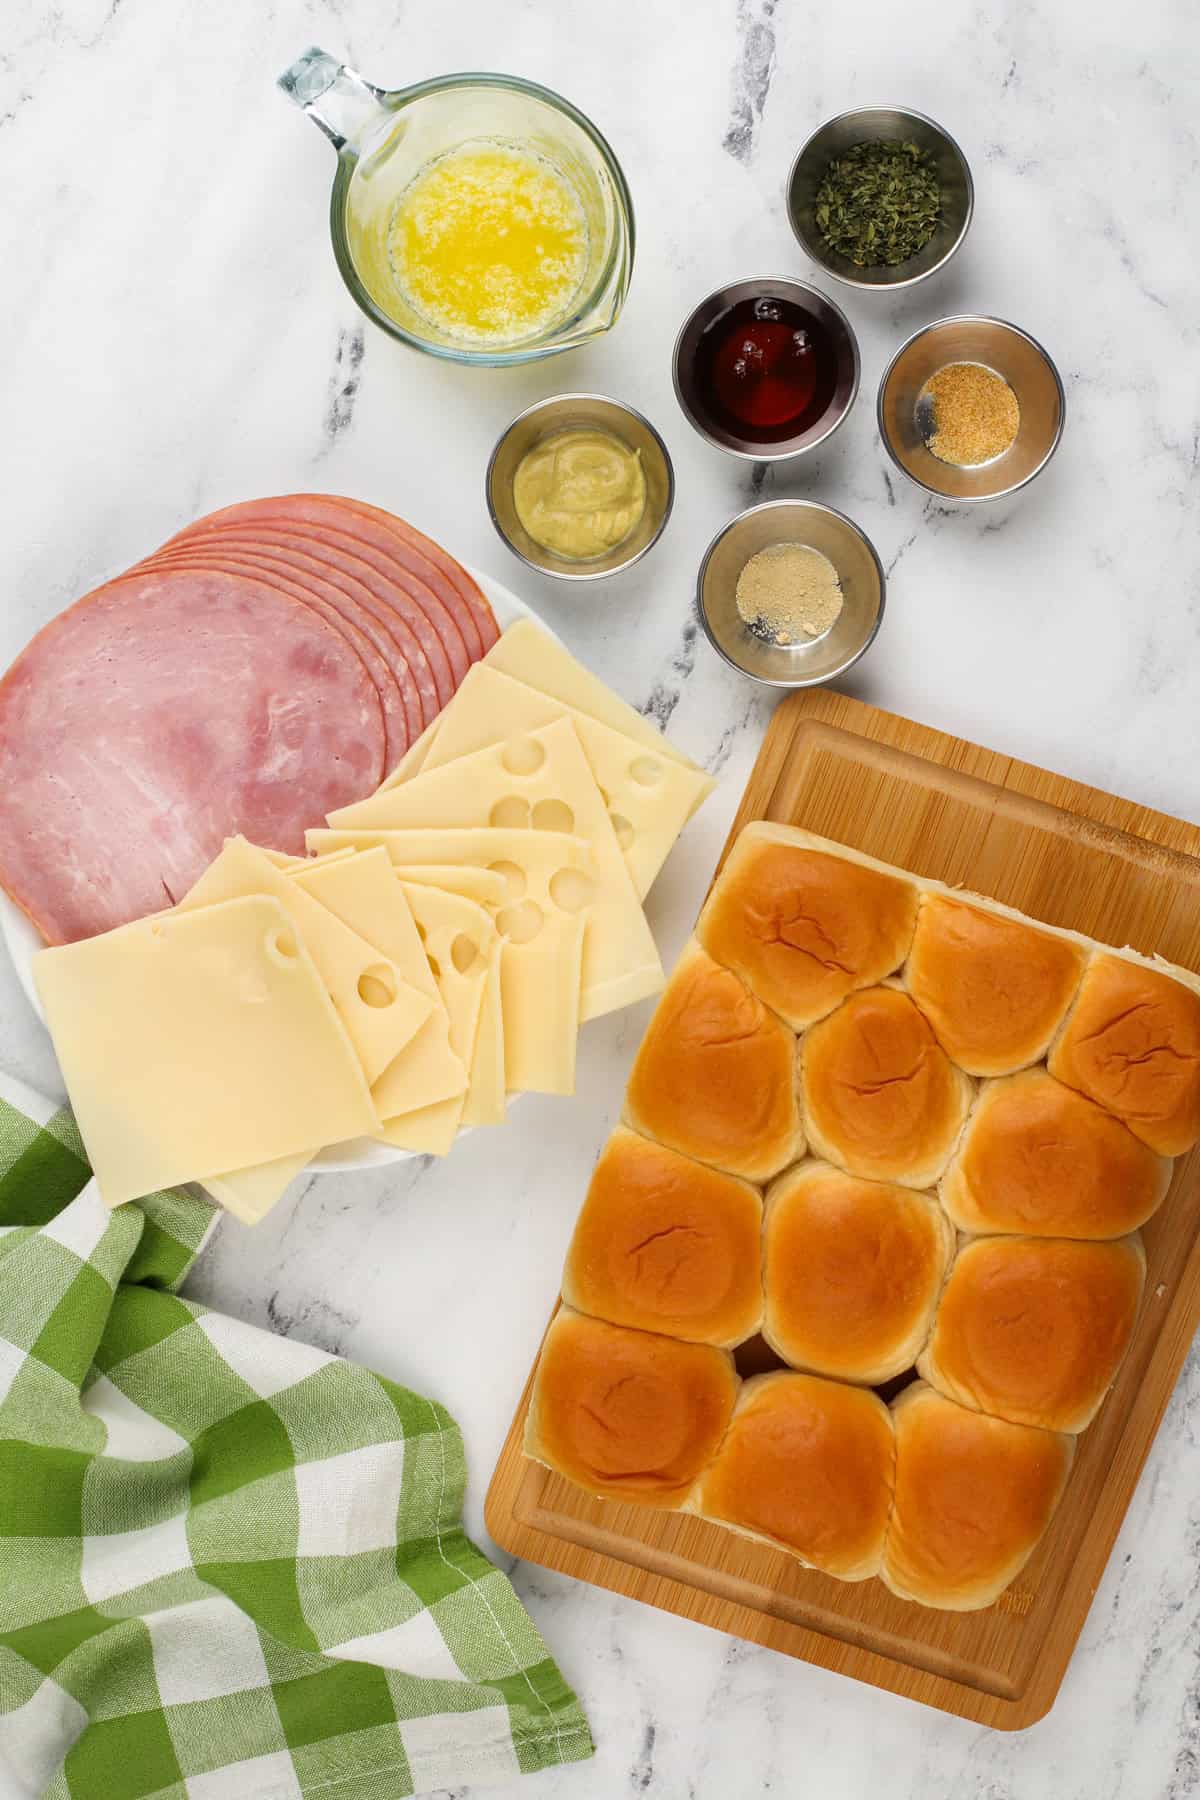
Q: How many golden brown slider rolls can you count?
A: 12